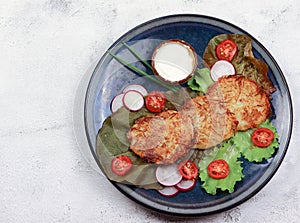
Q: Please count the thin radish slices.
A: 7